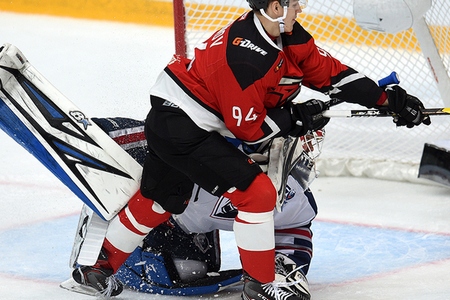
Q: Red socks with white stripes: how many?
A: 2